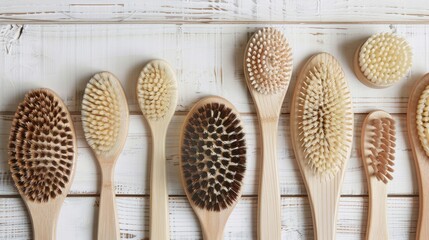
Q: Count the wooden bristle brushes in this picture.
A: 9